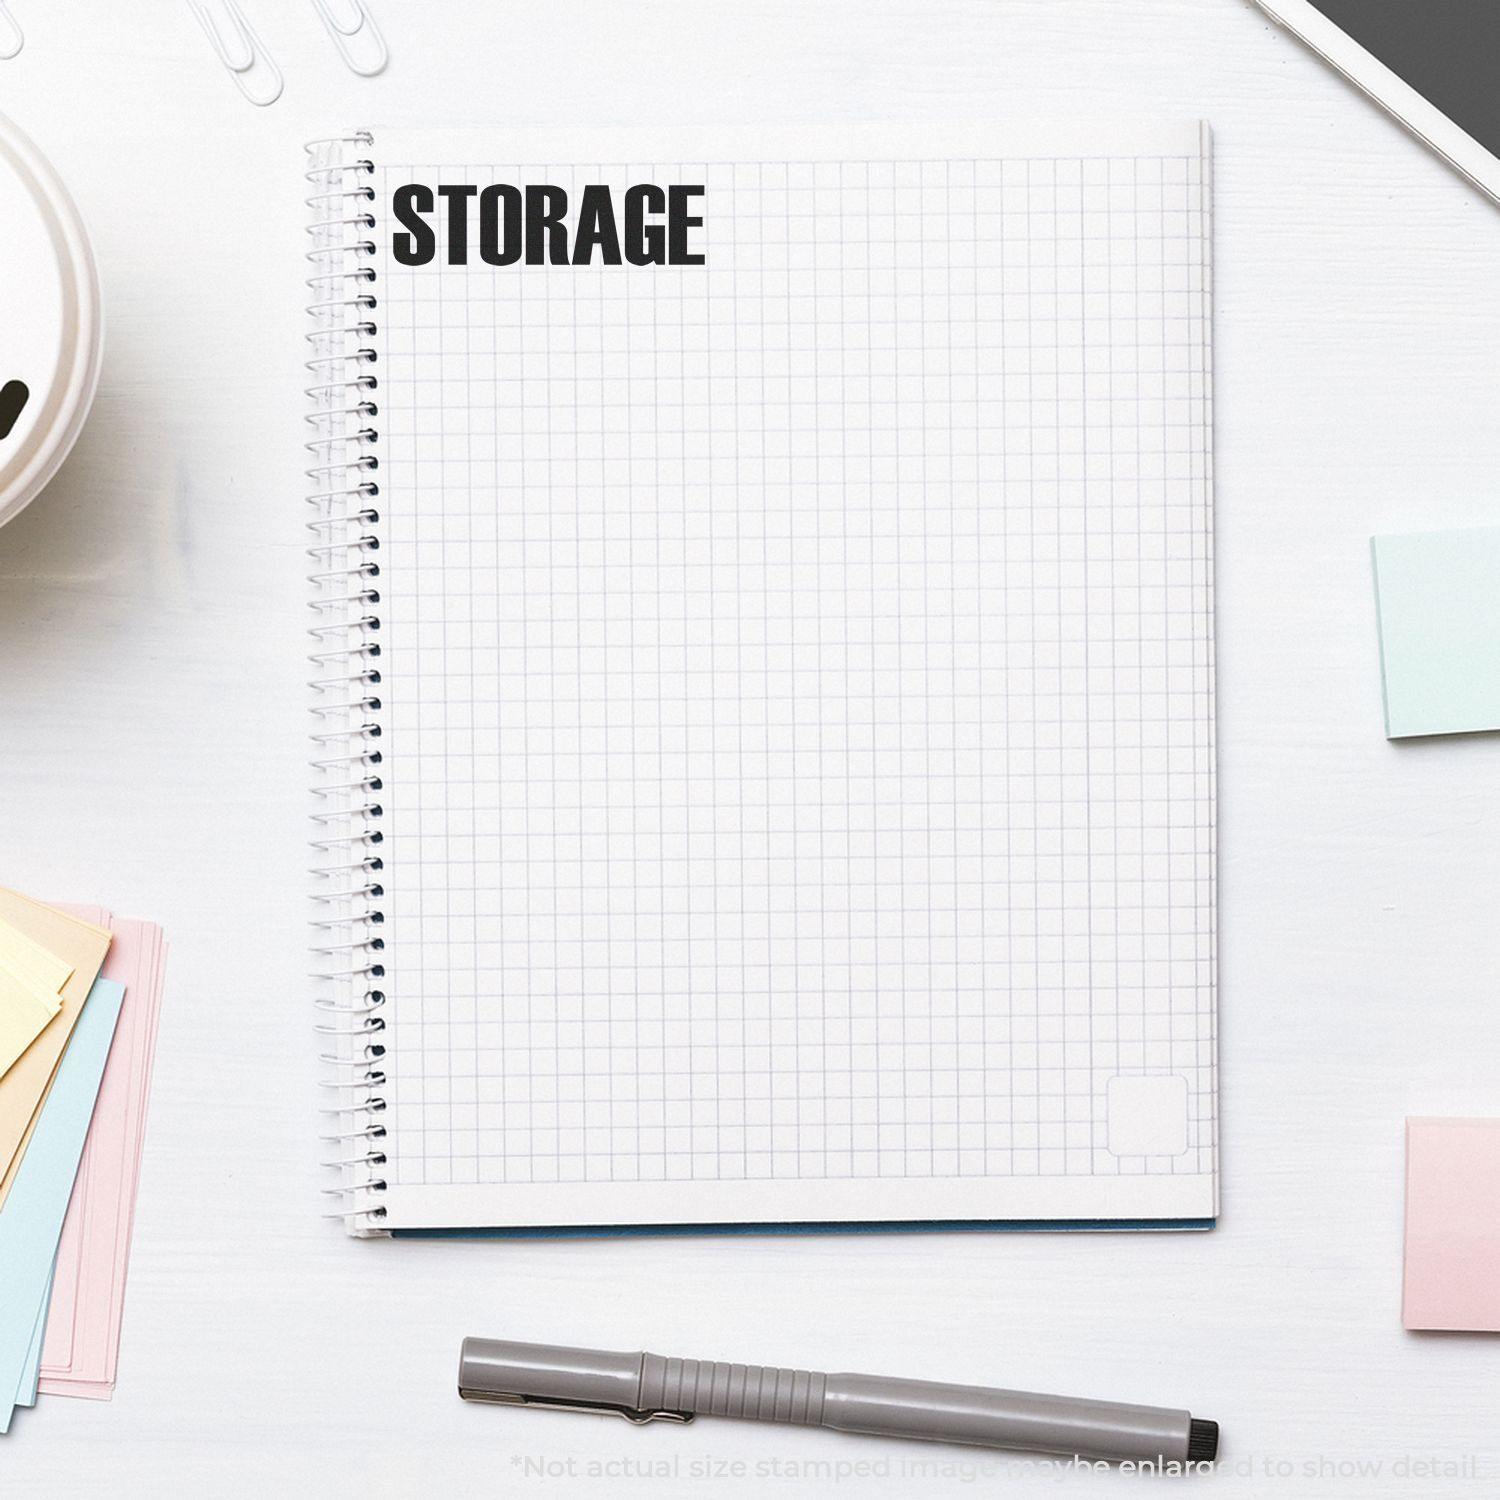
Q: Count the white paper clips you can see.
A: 3